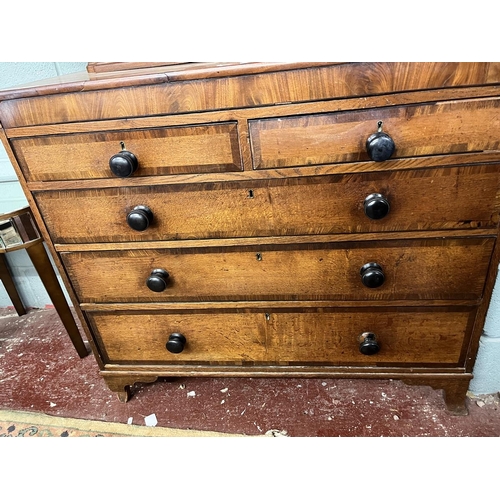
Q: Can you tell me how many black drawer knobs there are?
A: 8